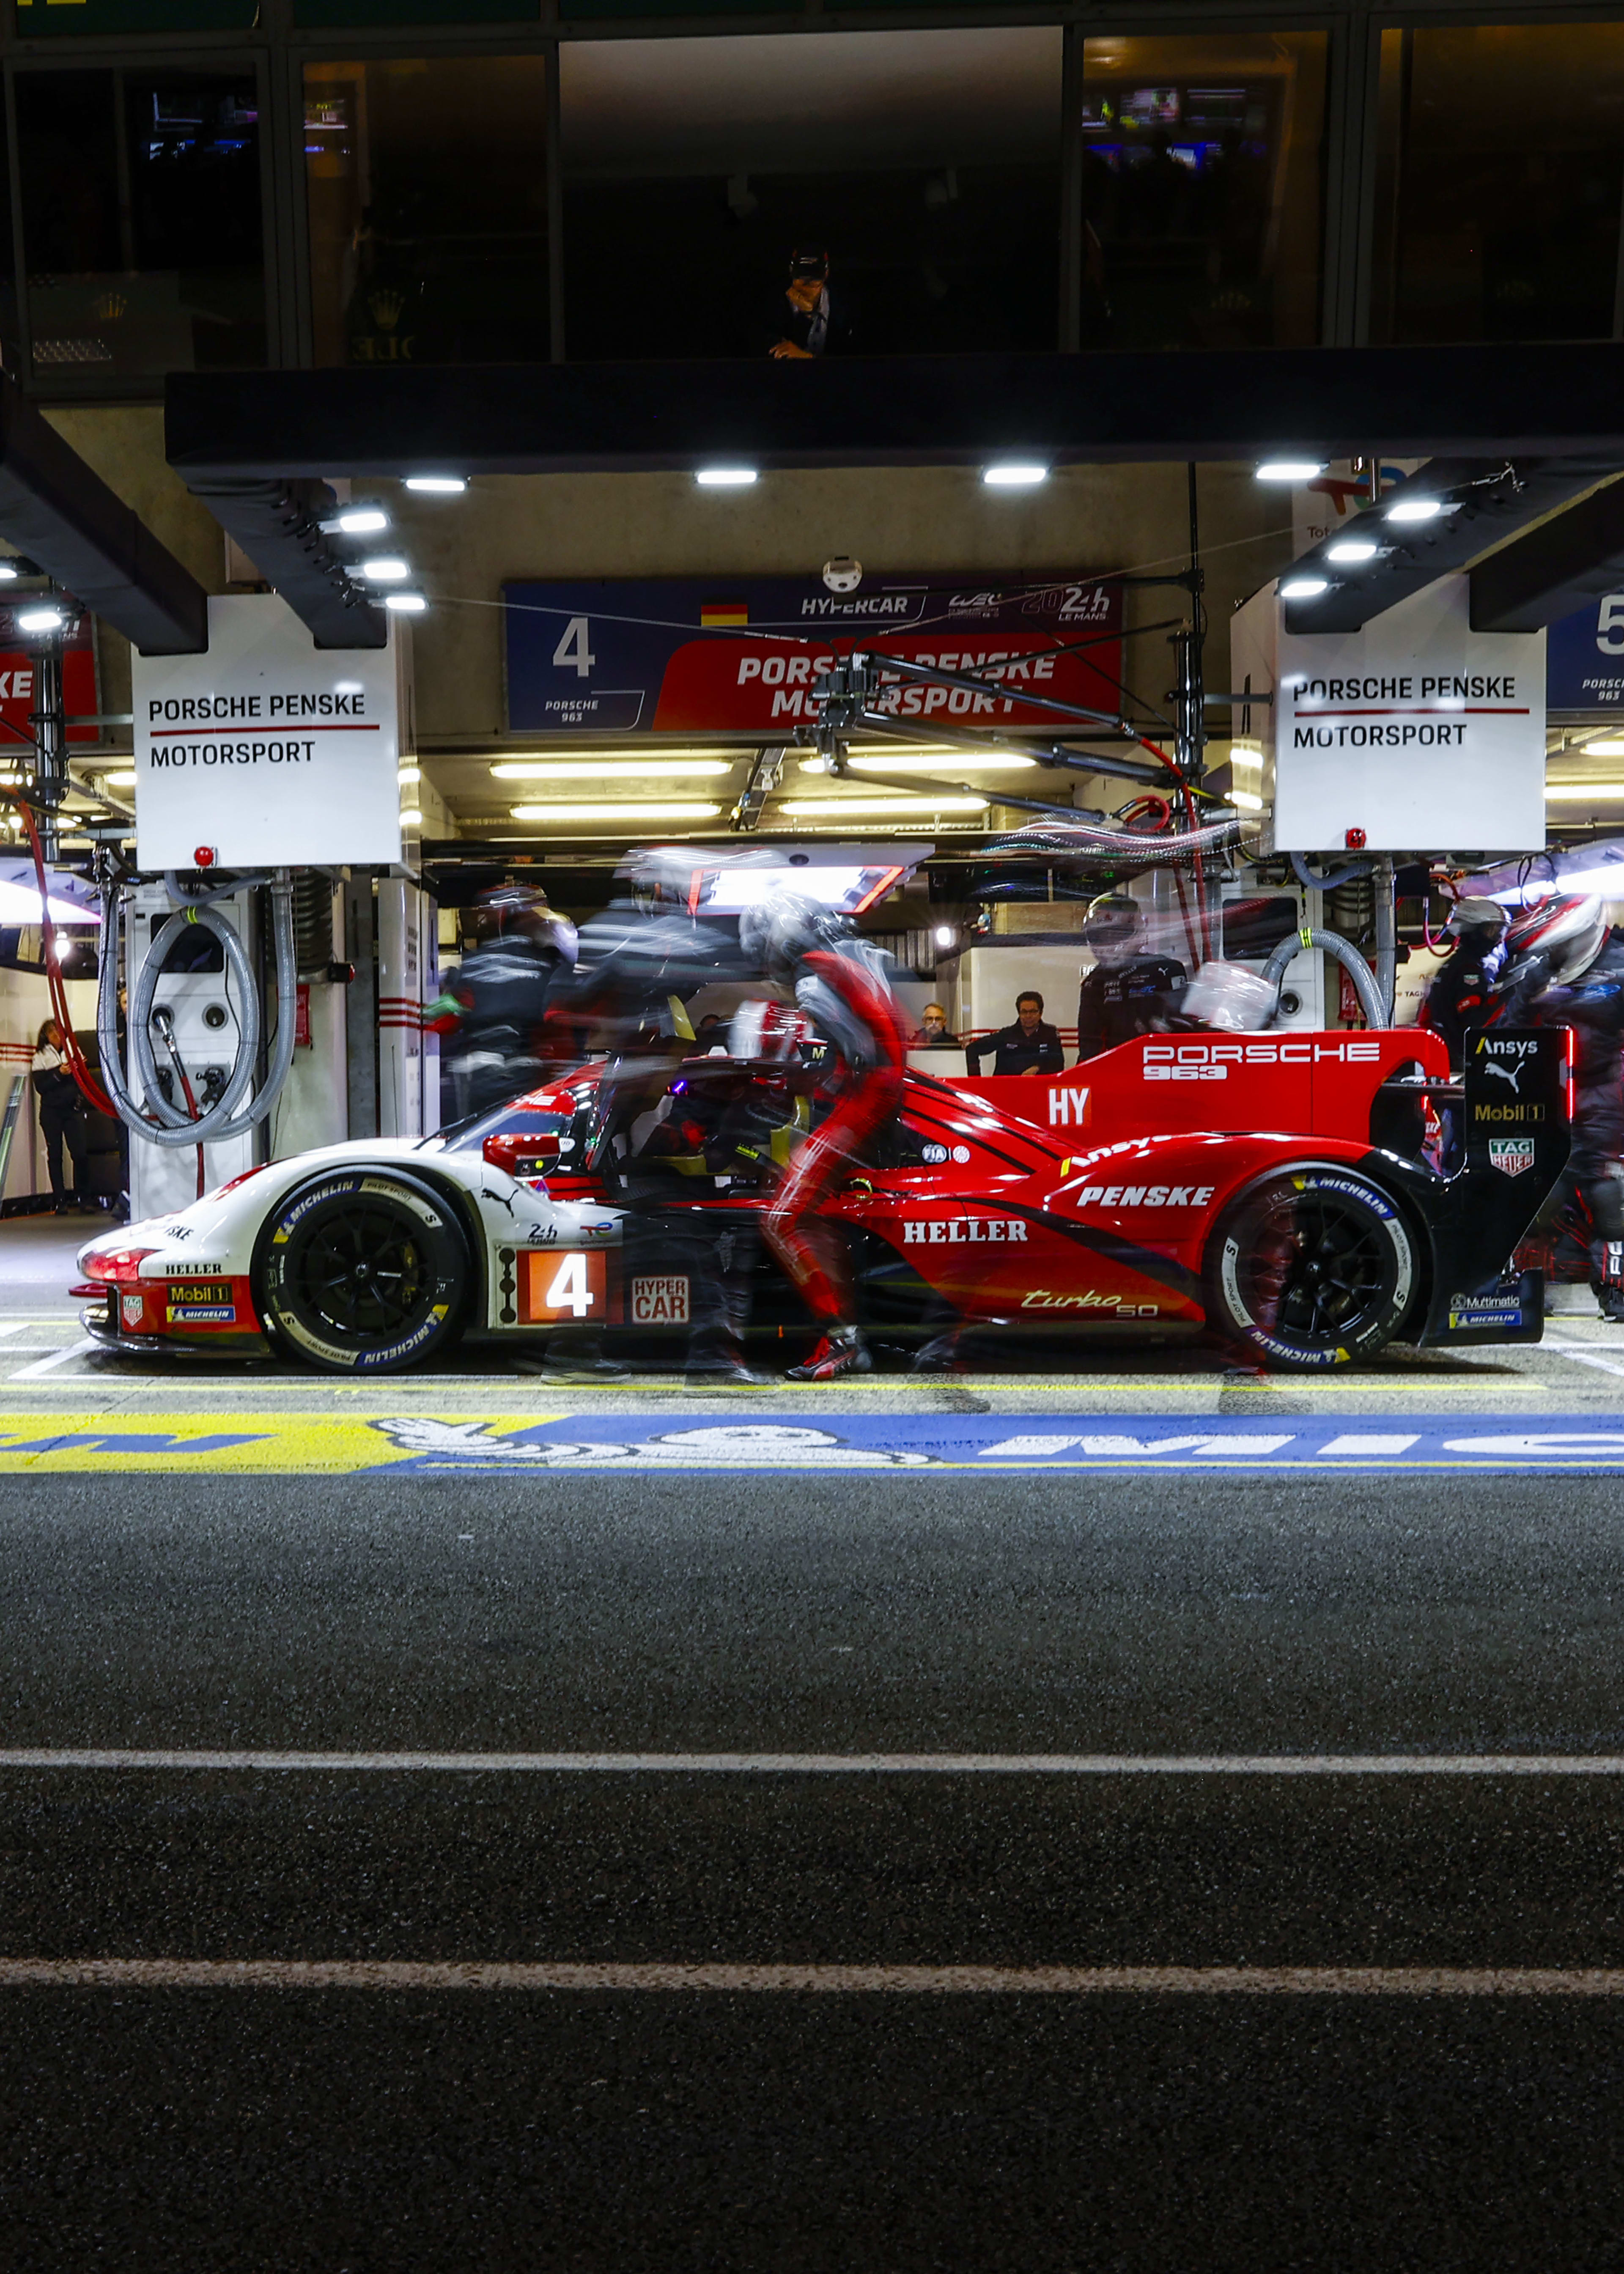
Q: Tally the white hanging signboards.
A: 2